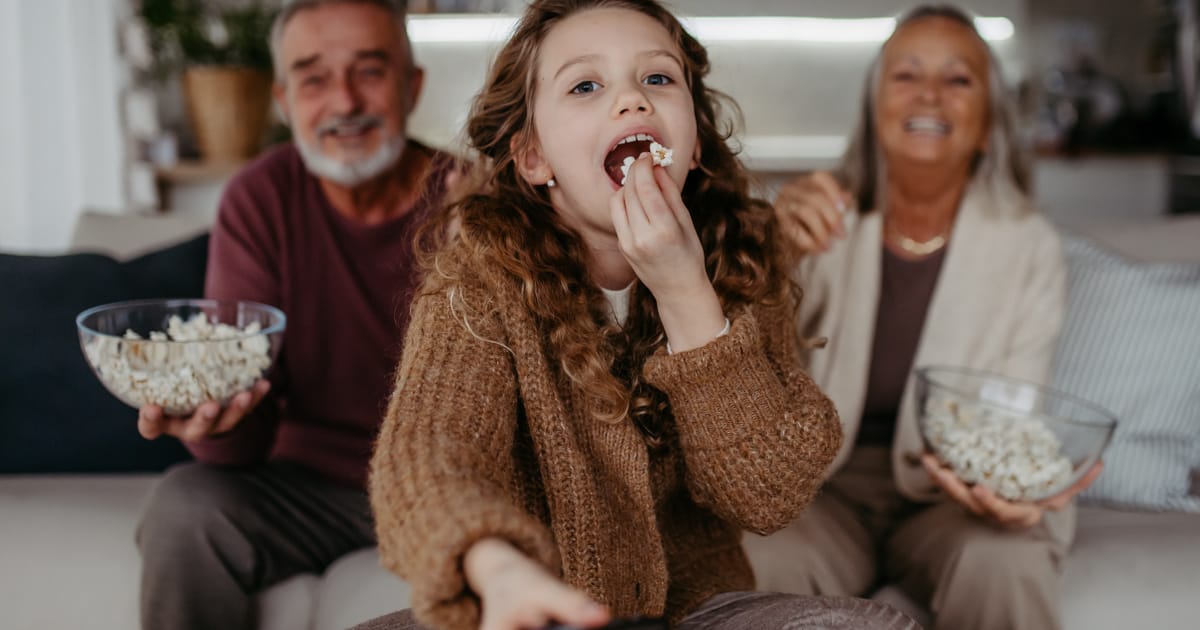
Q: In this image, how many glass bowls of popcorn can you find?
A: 2